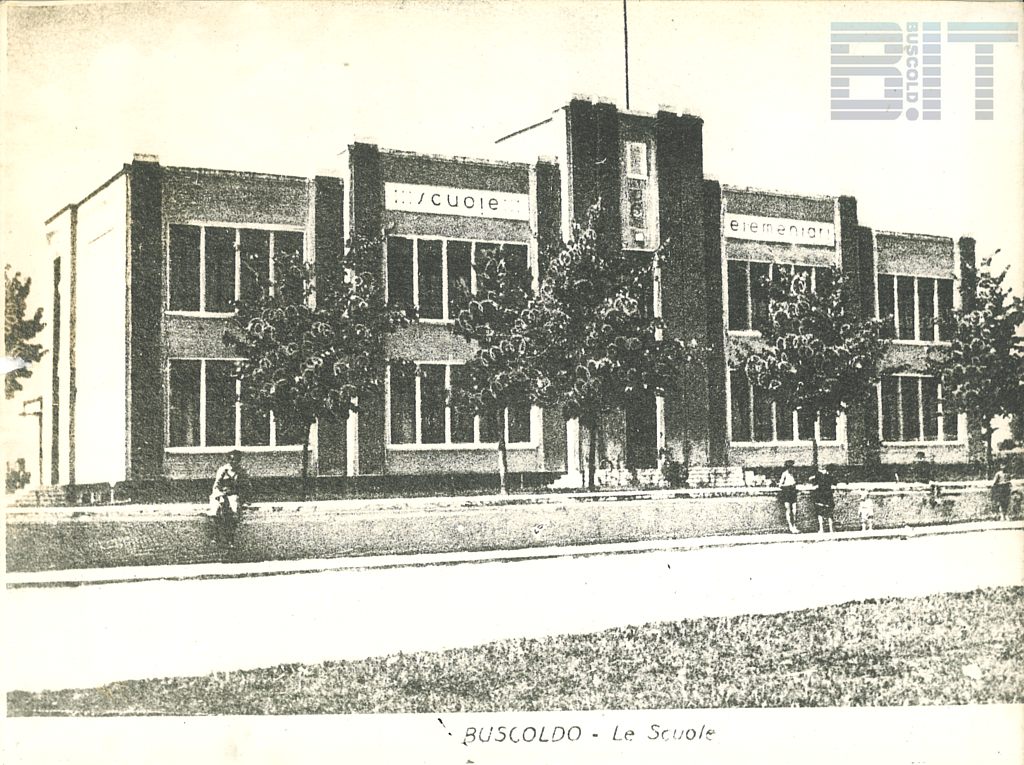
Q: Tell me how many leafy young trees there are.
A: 5